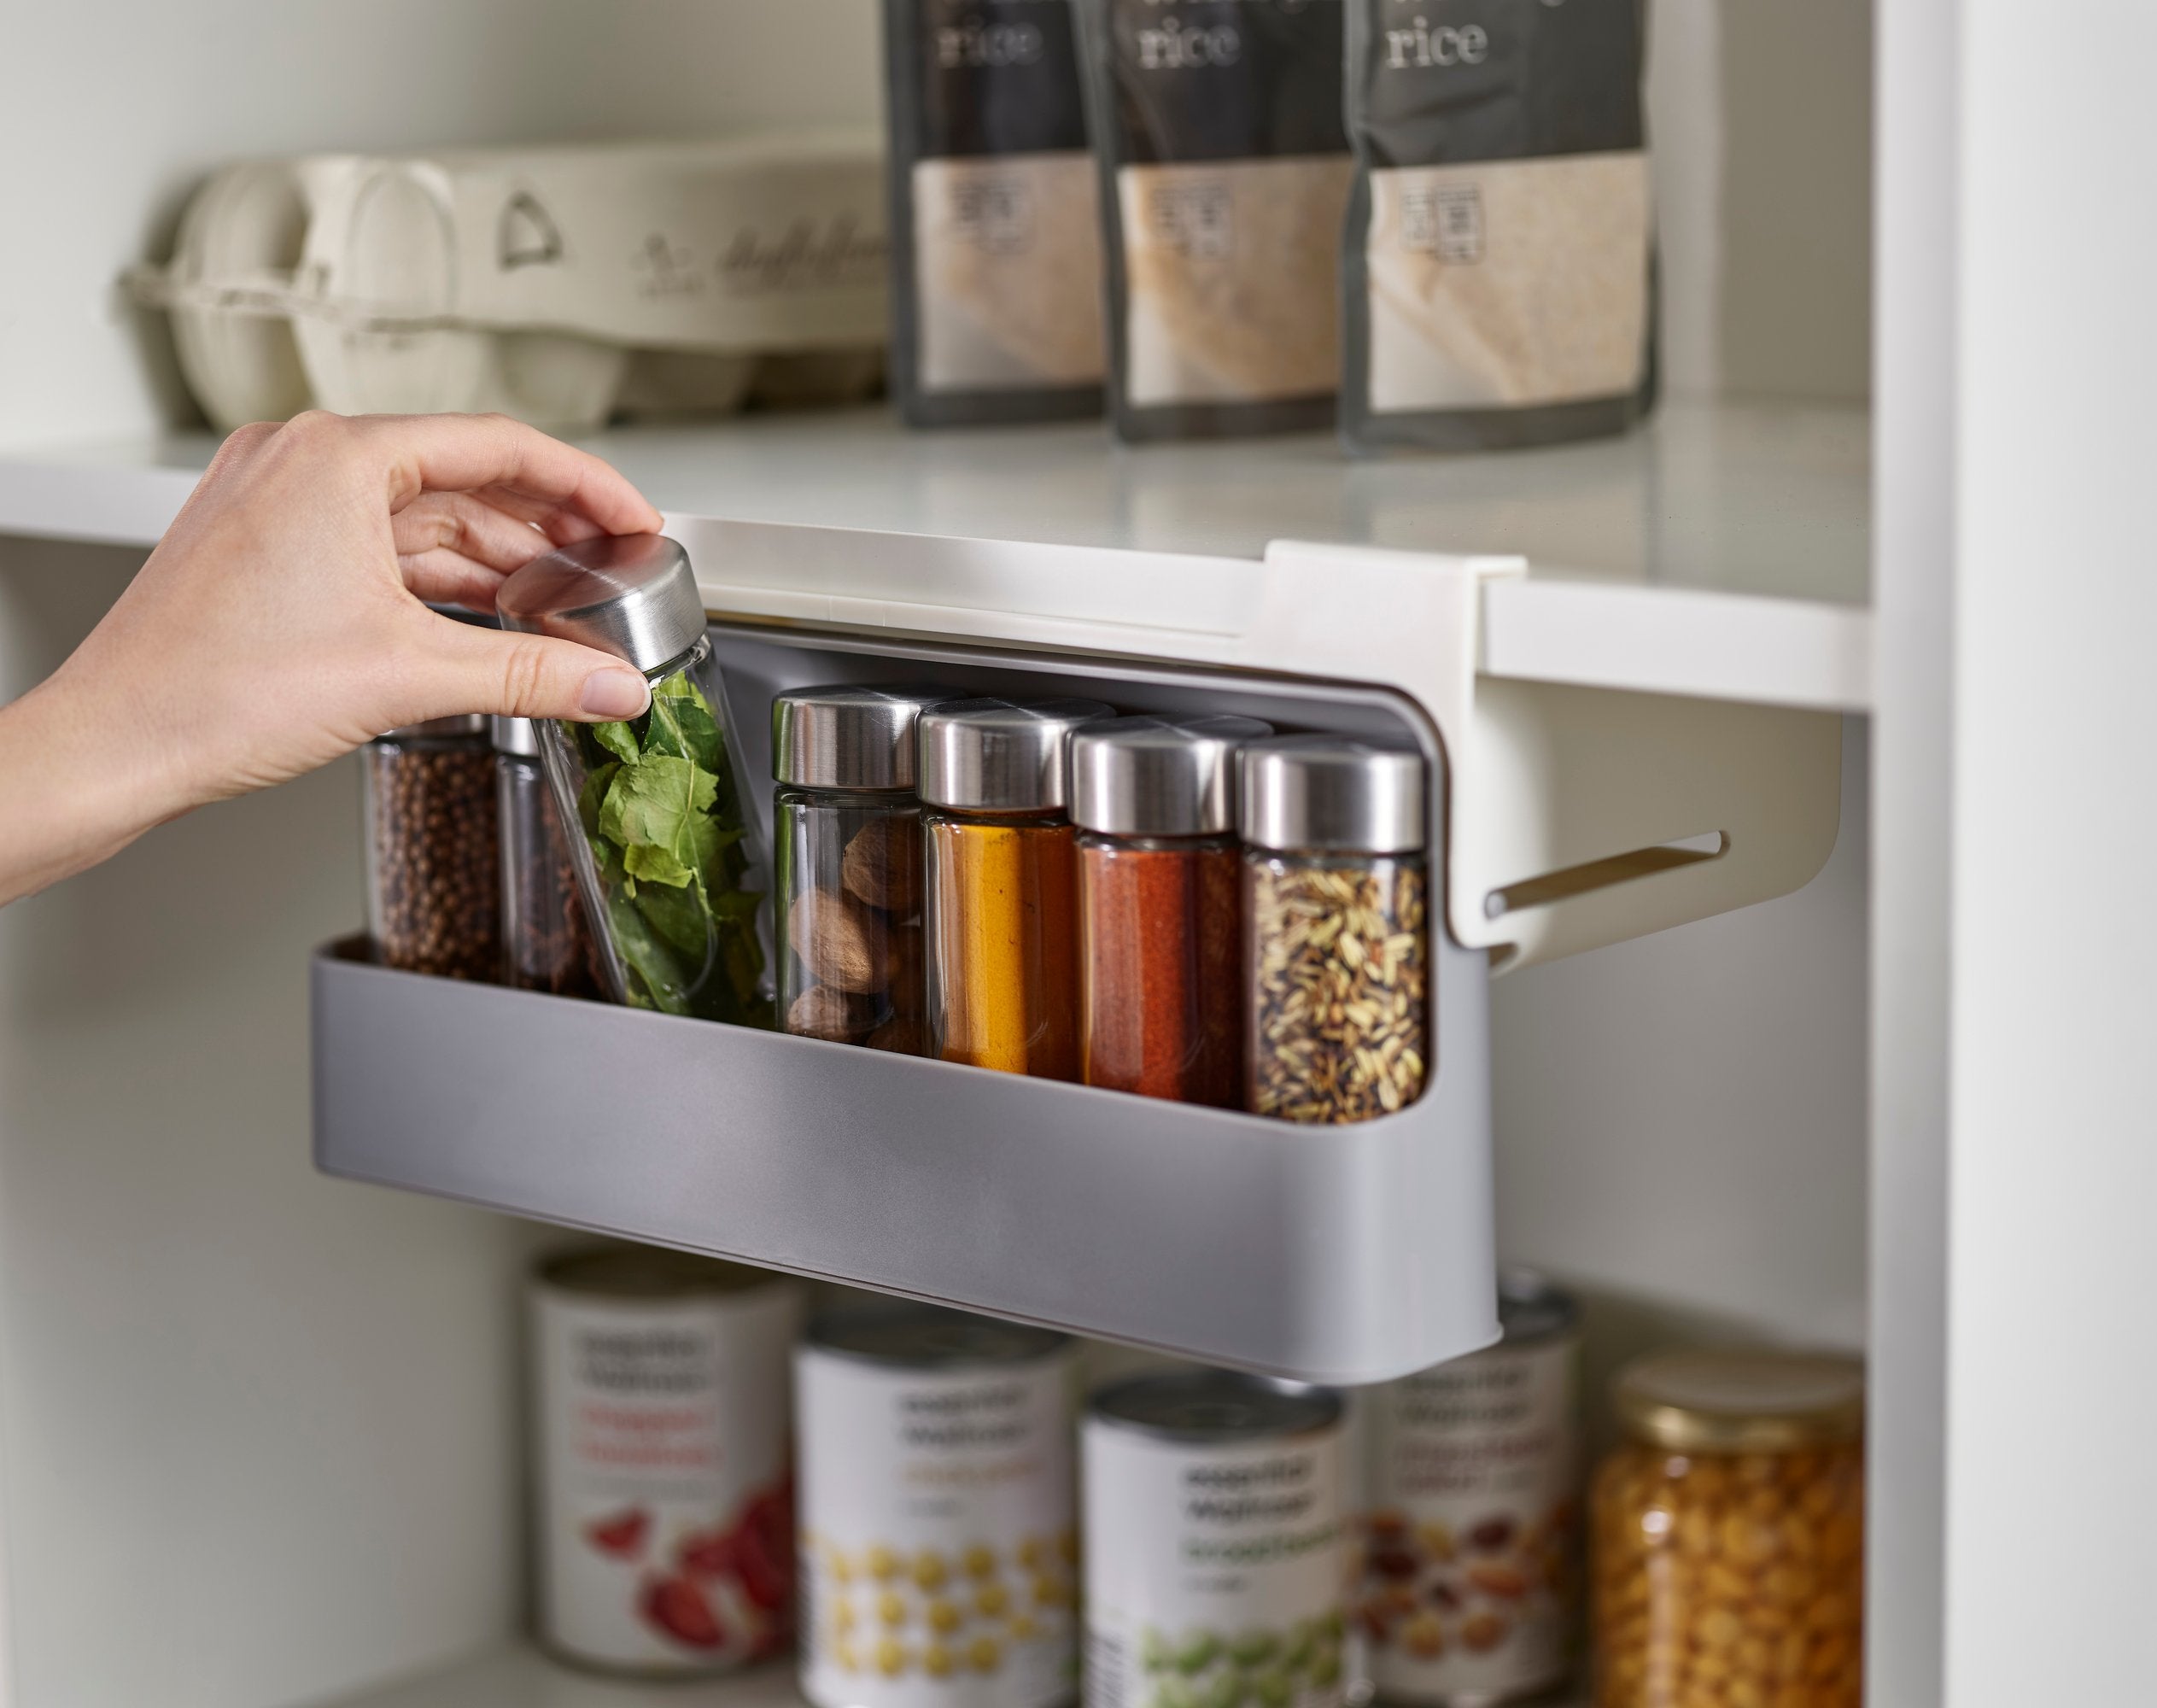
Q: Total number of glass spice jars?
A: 7